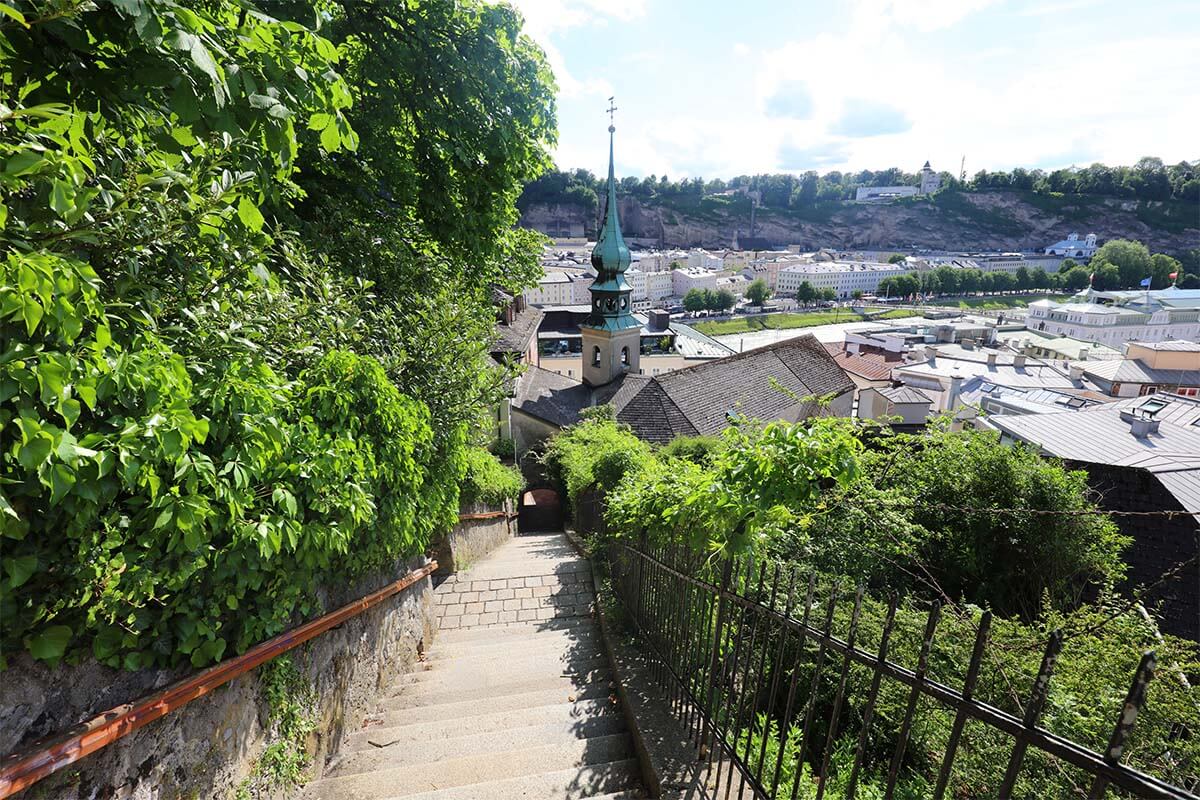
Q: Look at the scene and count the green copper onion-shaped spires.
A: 1